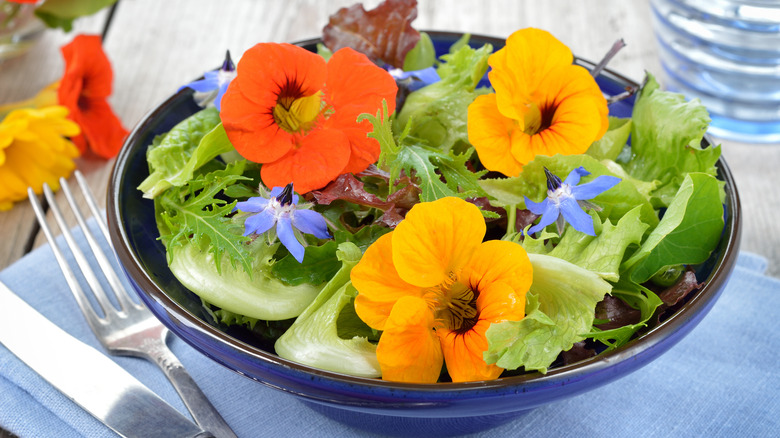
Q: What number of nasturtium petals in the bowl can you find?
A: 15